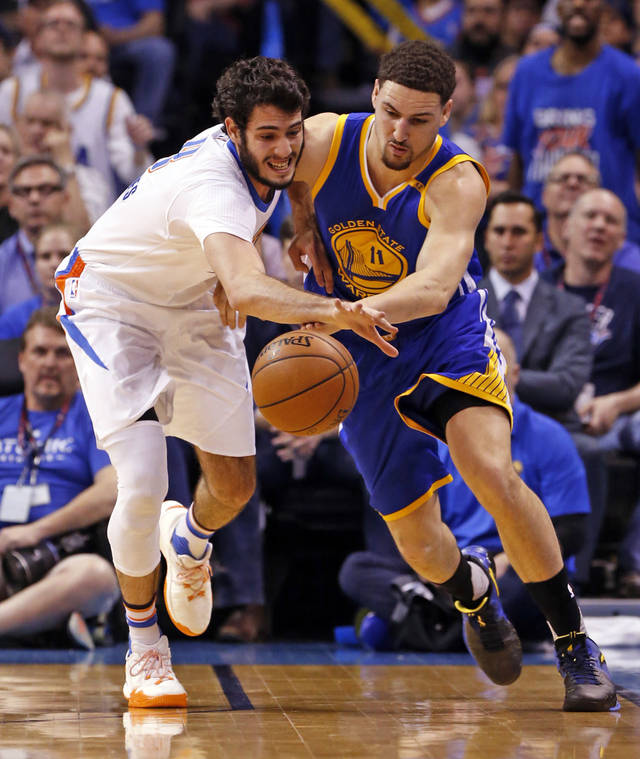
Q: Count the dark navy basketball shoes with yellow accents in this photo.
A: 2